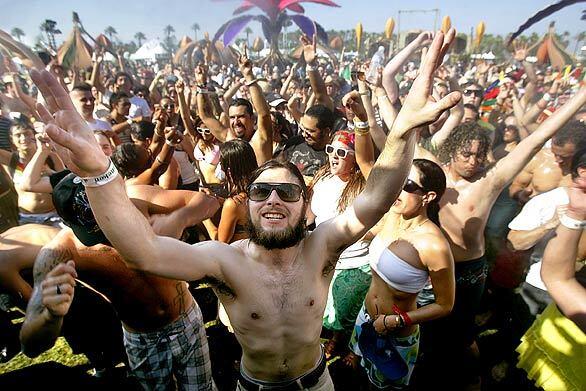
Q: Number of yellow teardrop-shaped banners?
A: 4